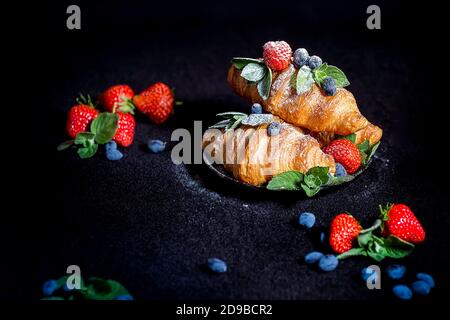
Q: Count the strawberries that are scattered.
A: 6